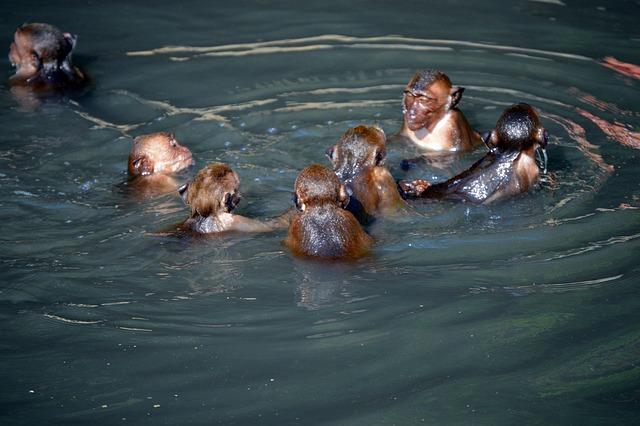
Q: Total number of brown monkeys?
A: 7